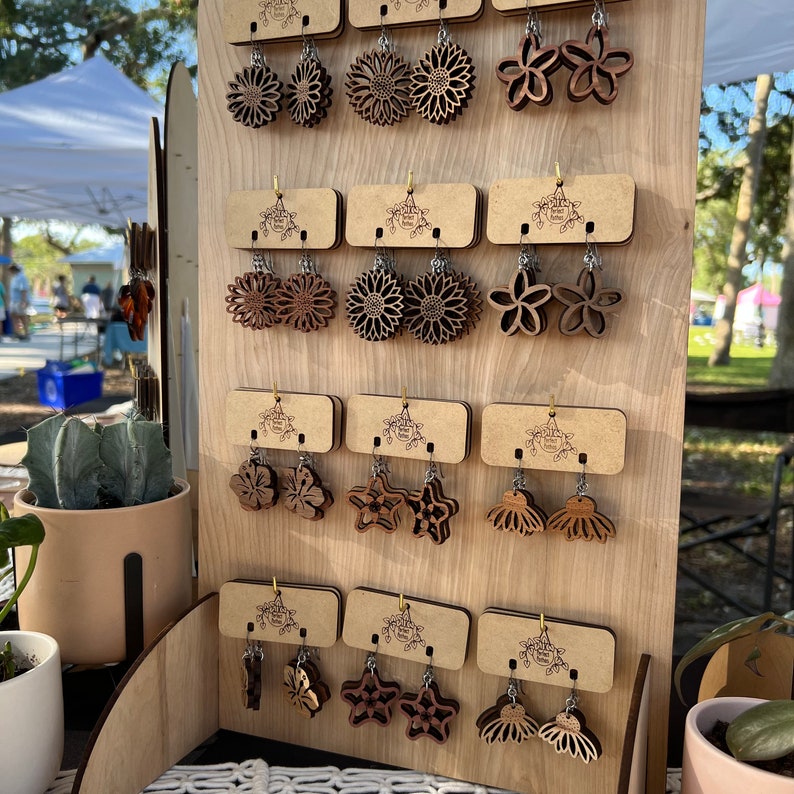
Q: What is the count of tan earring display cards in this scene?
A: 12